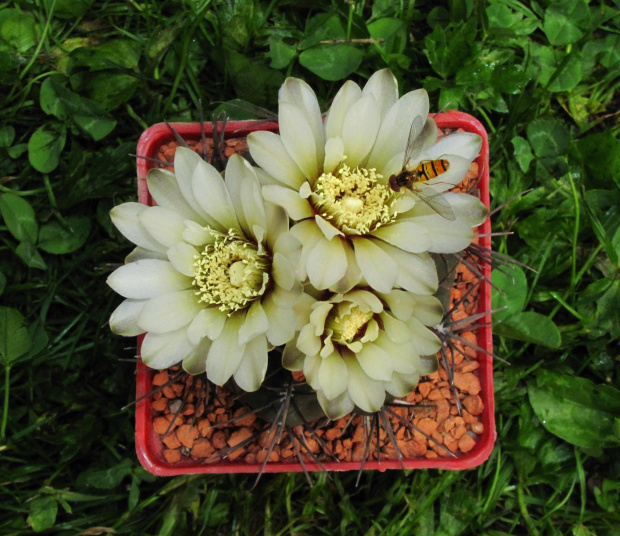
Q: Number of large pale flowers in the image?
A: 3